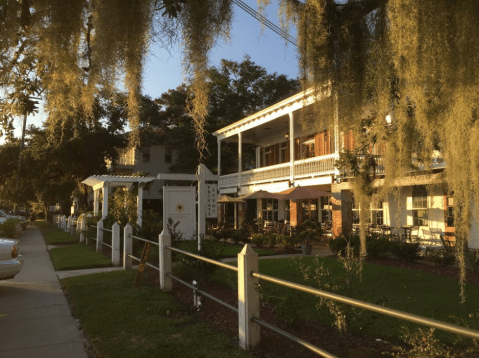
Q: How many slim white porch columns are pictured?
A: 4